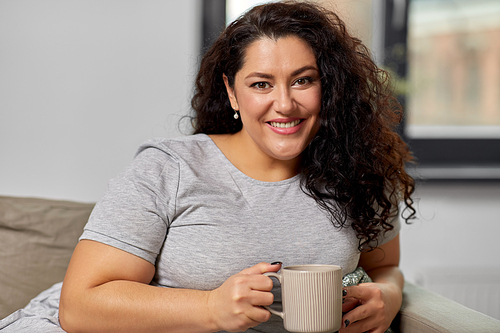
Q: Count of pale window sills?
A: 1